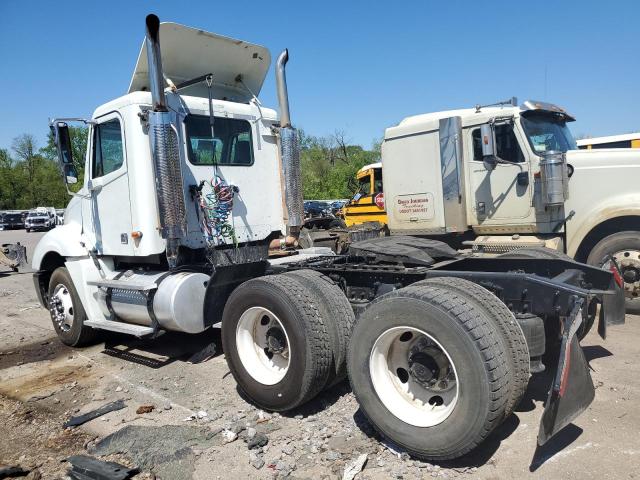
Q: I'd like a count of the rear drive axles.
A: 2